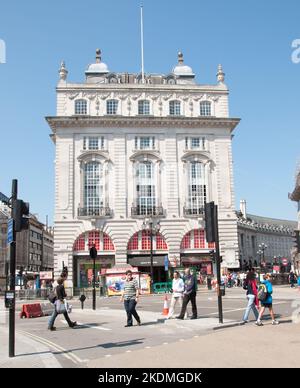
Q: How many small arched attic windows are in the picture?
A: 5